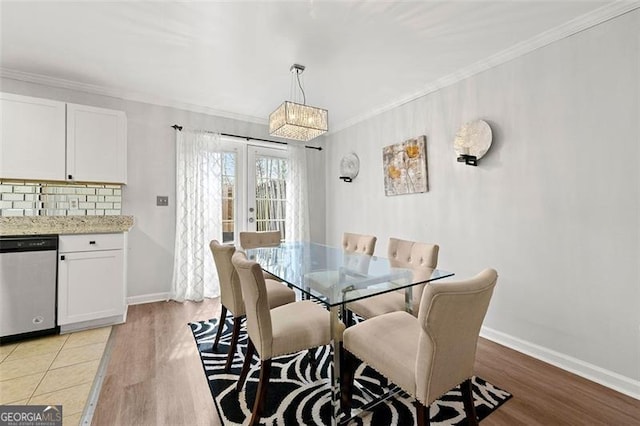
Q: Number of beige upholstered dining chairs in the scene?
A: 6